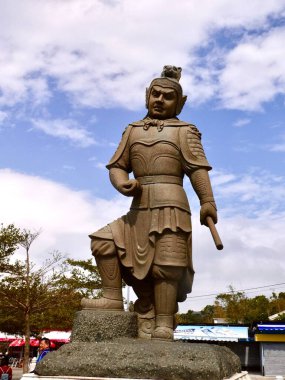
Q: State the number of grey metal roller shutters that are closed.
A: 1